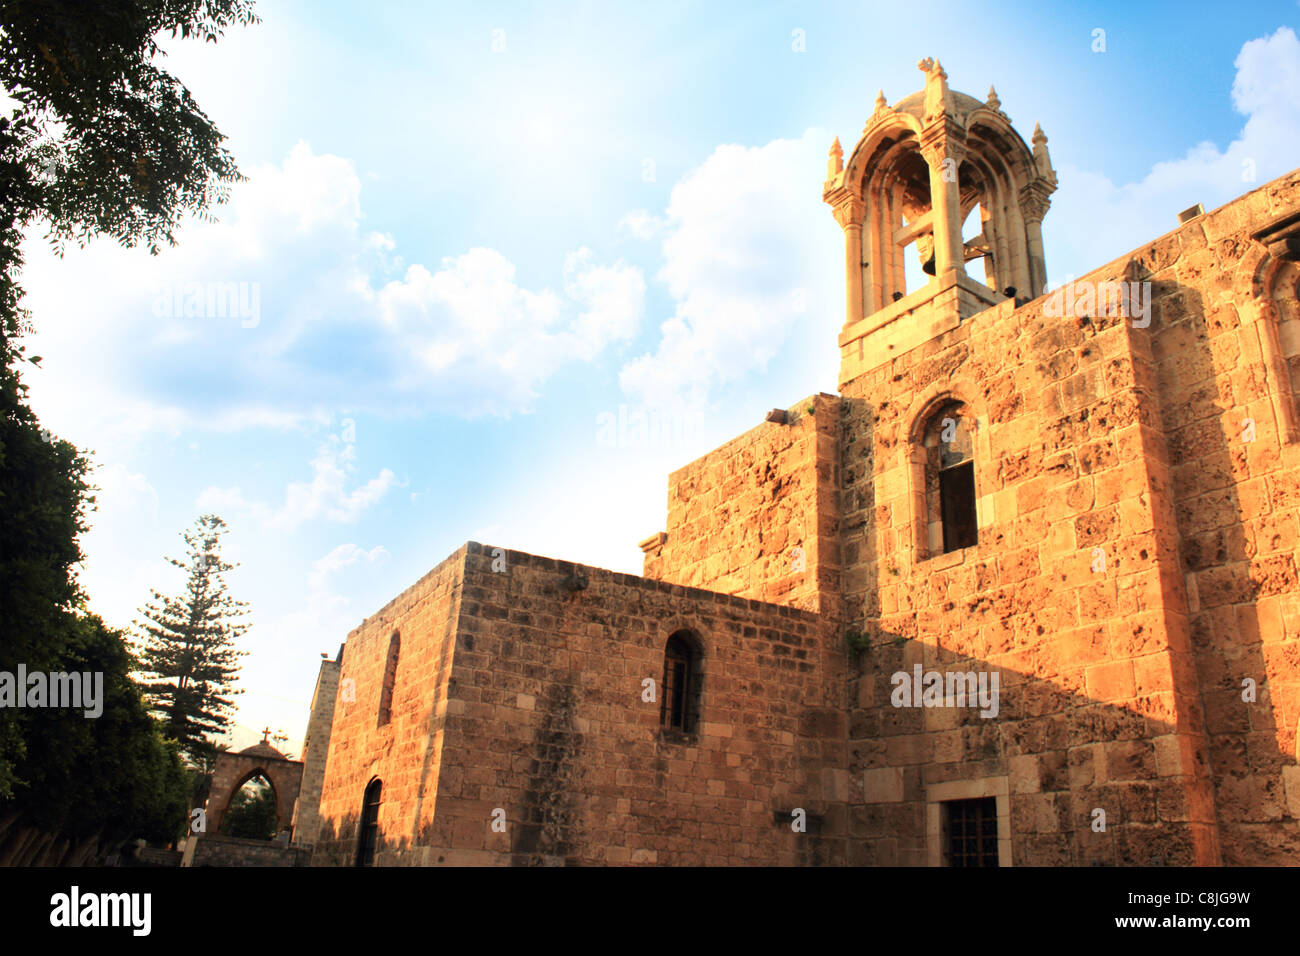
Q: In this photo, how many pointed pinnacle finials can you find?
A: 5